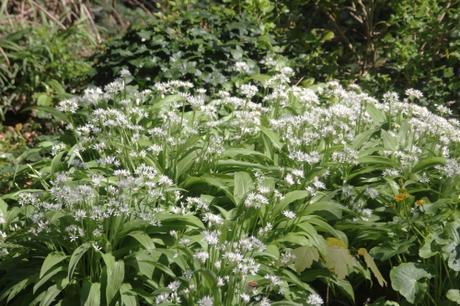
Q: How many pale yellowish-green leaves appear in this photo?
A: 3